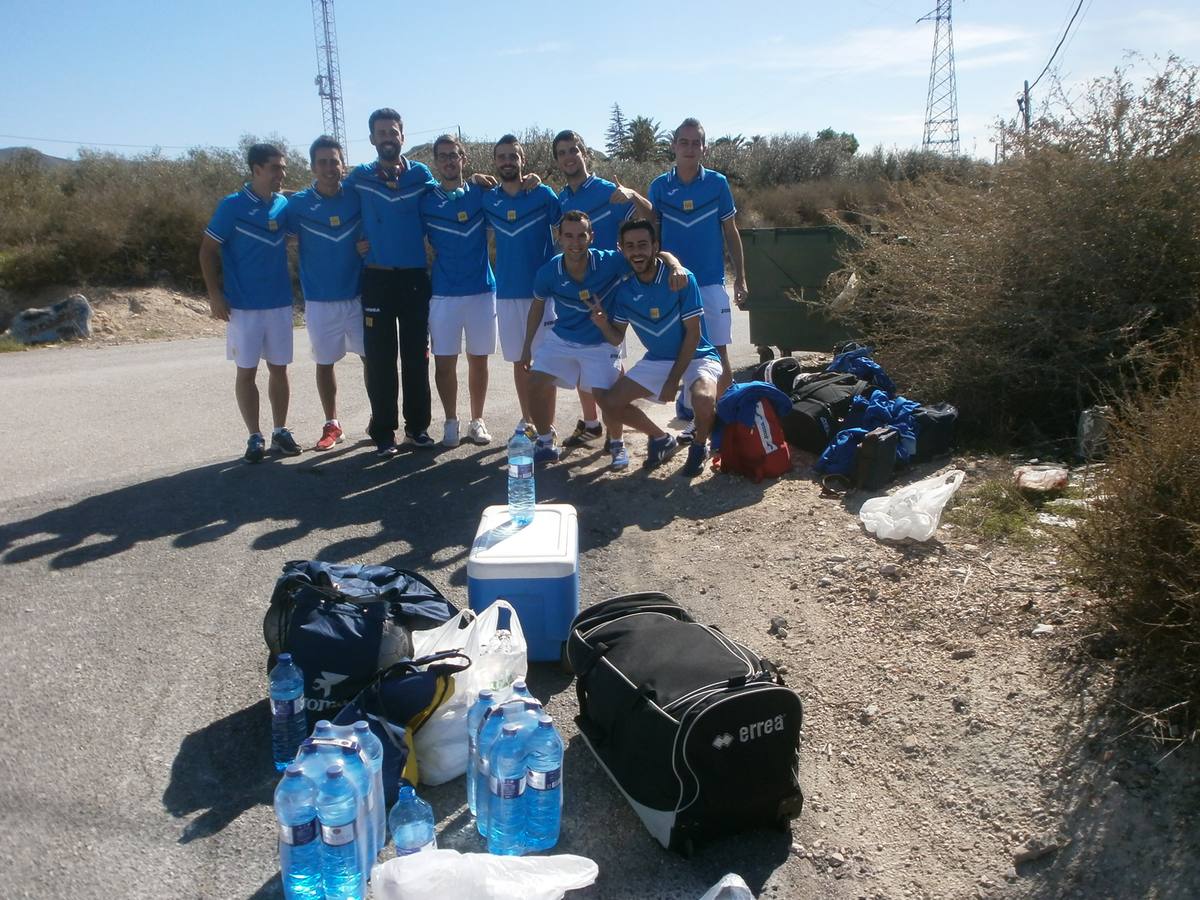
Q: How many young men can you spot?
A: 9